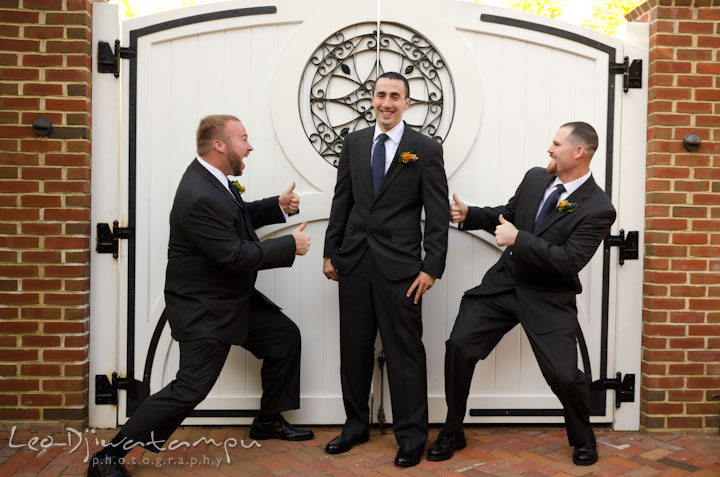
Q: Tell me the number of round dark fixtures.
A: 2